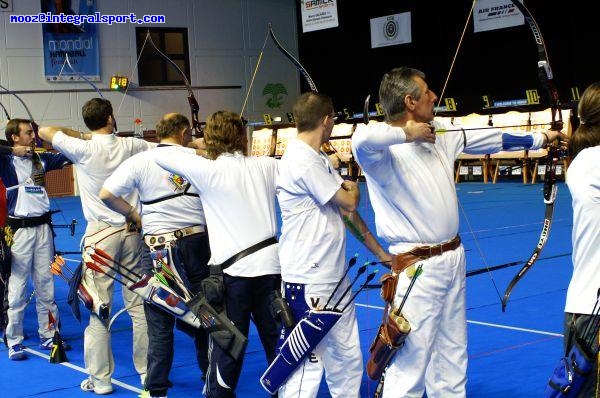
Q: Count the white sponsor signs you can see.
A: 3